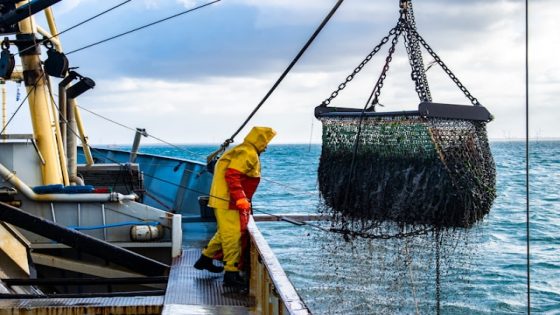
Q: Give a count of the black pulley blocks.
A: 2